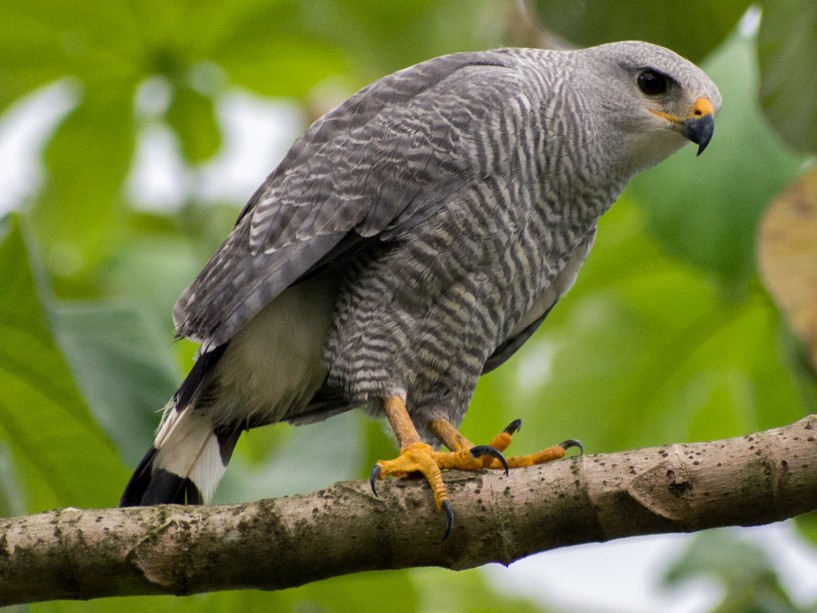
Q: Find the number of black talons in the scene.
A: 5